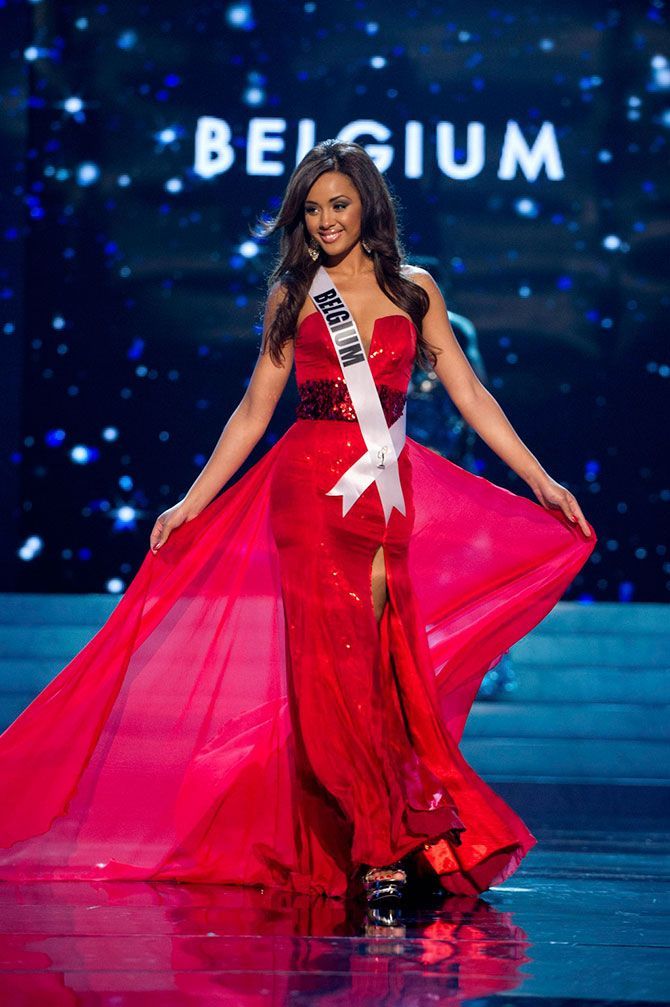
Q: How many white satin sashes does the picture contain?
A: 1